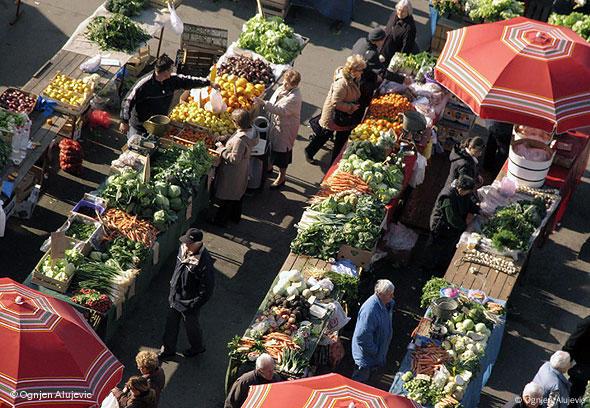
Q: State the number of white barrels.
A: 2